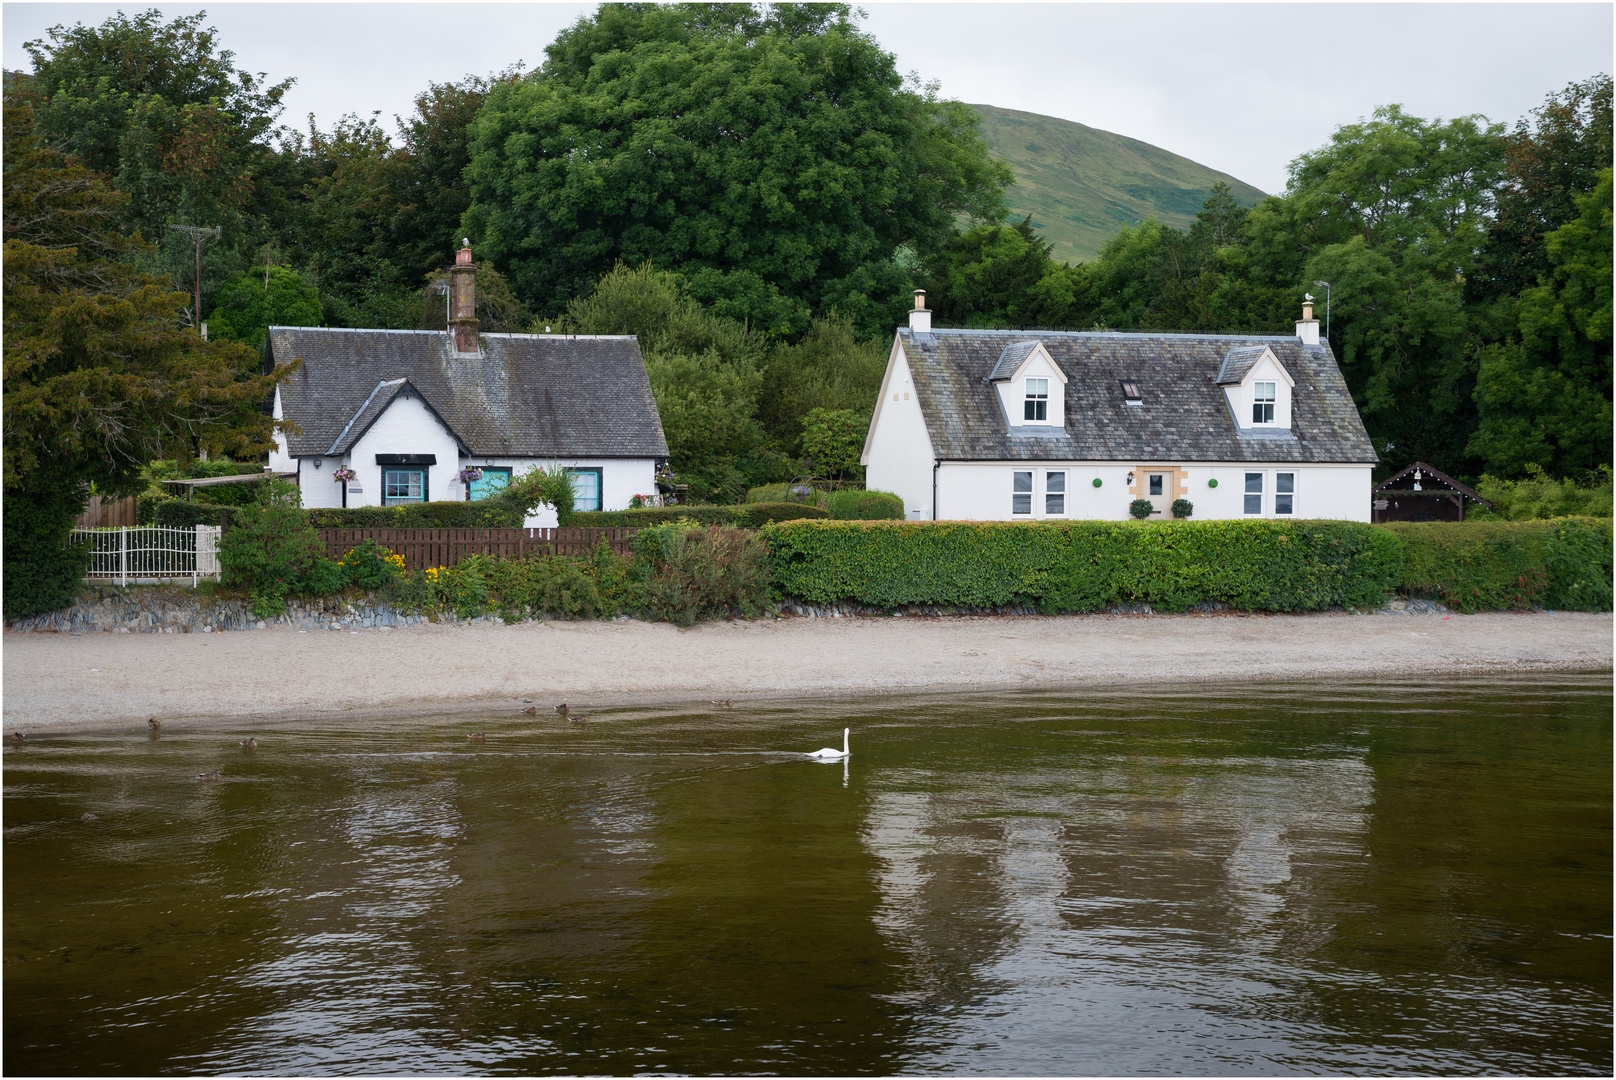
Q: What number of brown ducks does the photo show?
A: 10